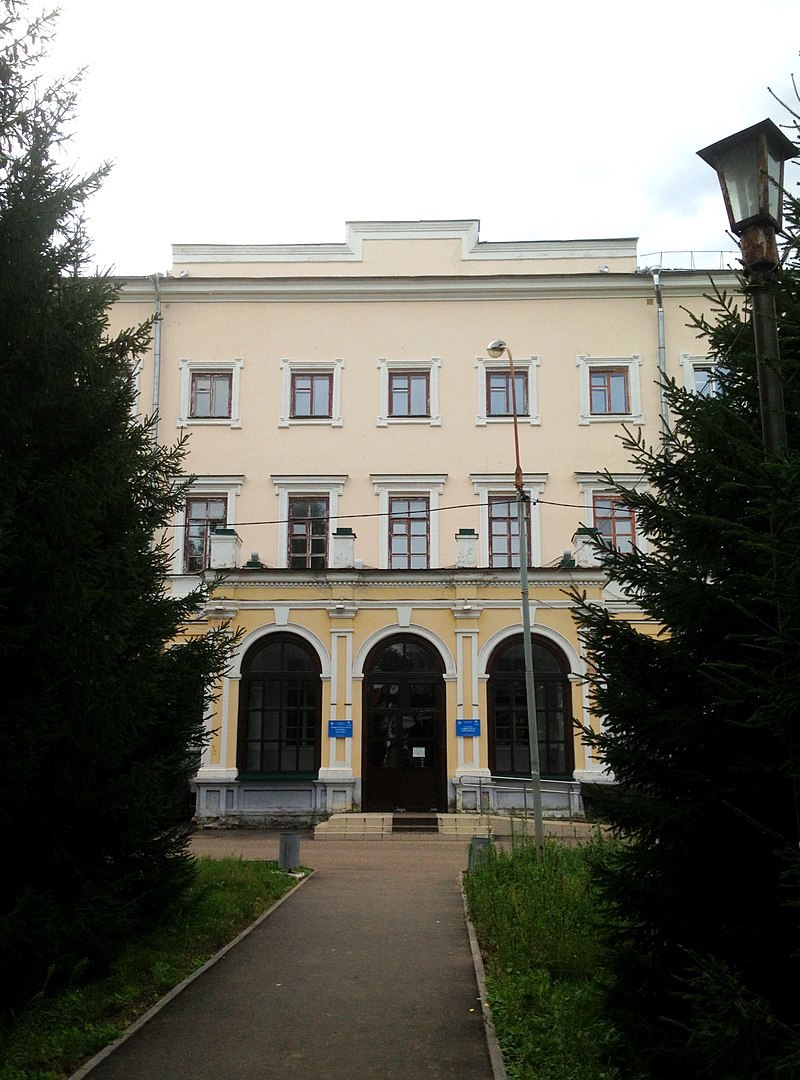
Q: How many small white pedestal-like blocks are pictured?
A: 4